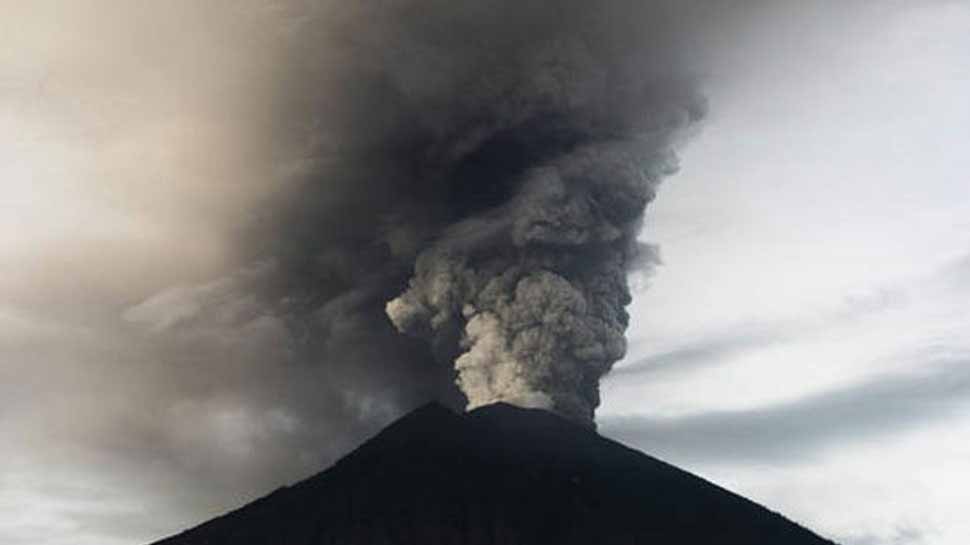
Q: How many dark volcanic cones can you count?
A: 1